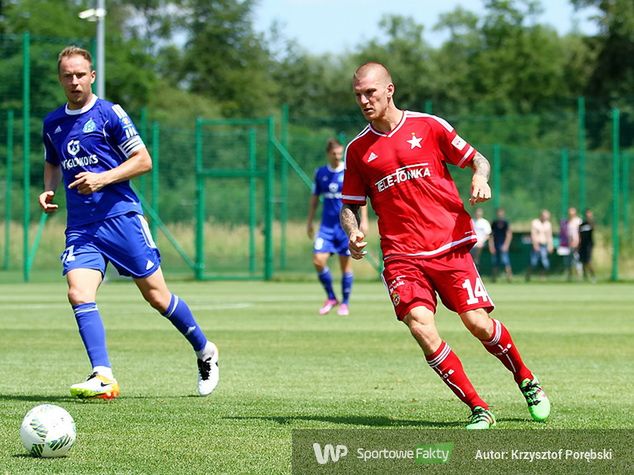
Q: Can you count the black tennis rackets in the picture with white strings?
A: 0